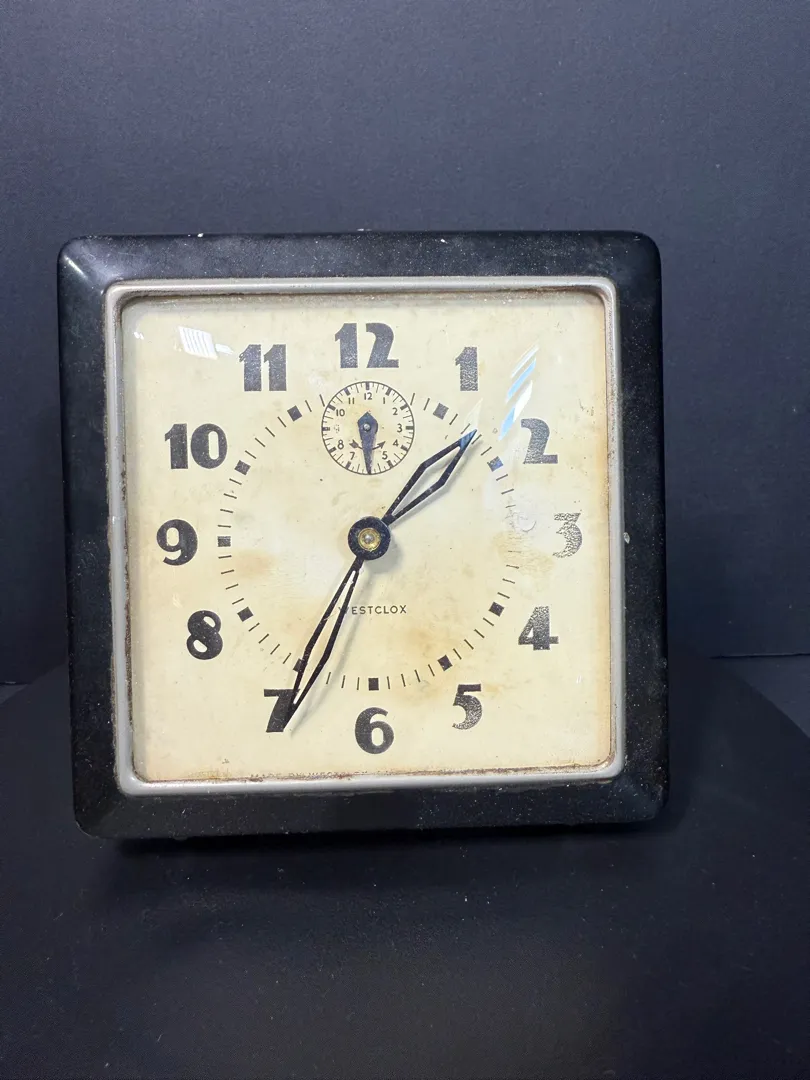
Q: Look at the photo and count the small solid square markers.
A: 10